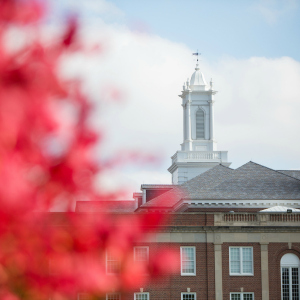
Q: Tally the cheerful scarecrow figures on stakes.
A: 0